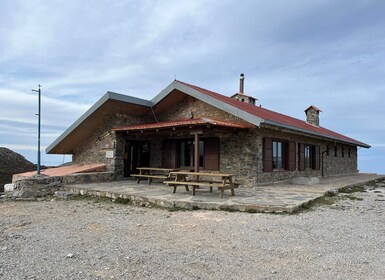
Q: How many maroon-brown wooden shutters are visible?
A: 6